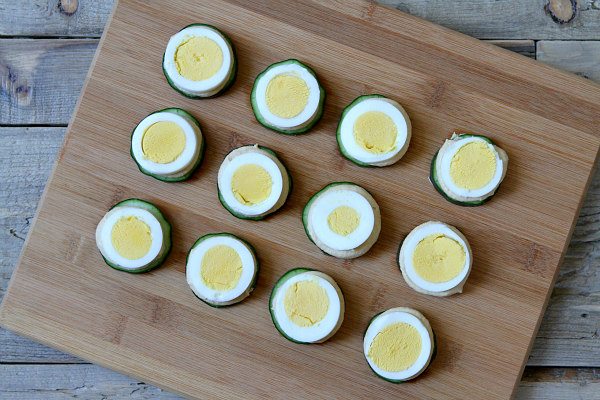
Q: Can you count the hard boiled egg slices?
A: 12